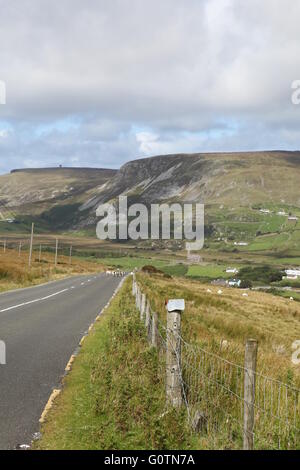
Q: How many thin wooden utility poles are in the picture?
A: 6